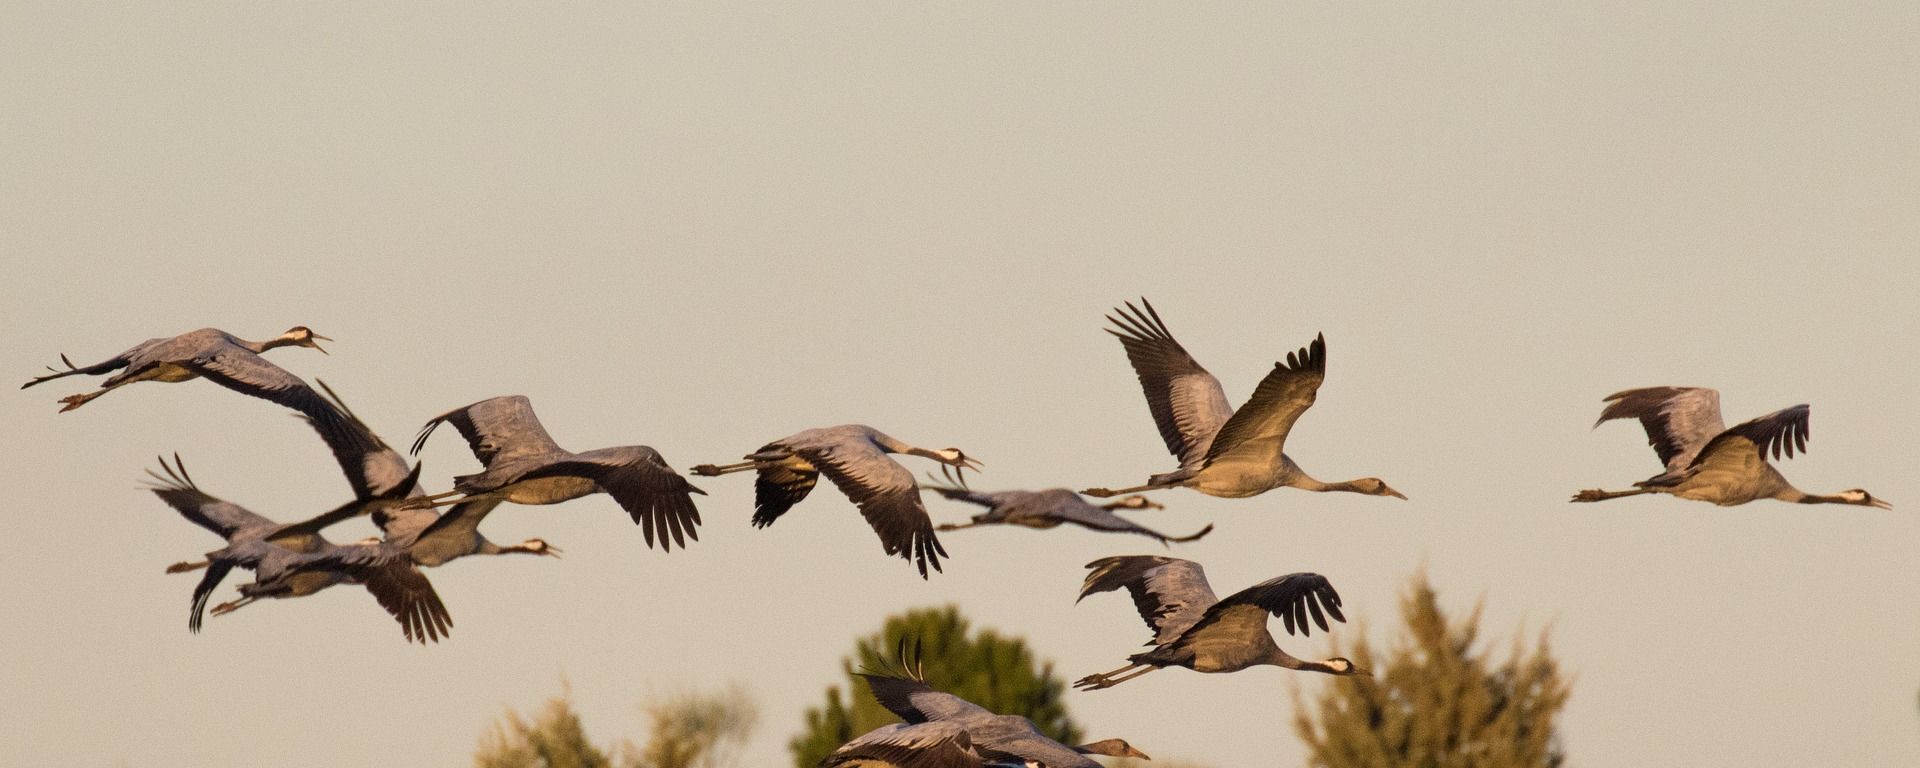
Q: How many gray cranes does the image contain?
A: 12